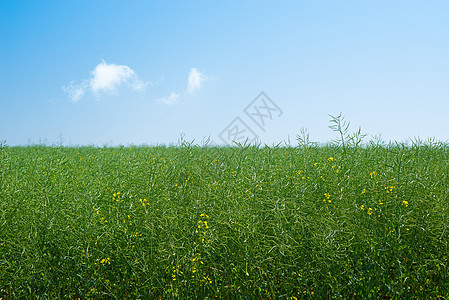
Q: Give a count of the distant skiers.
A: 0